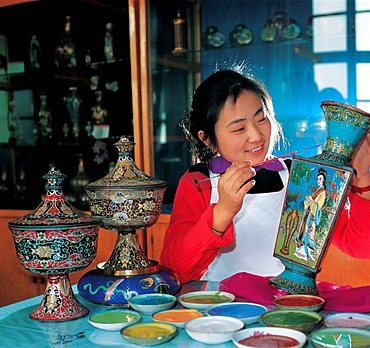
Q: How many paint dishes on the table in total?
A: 12